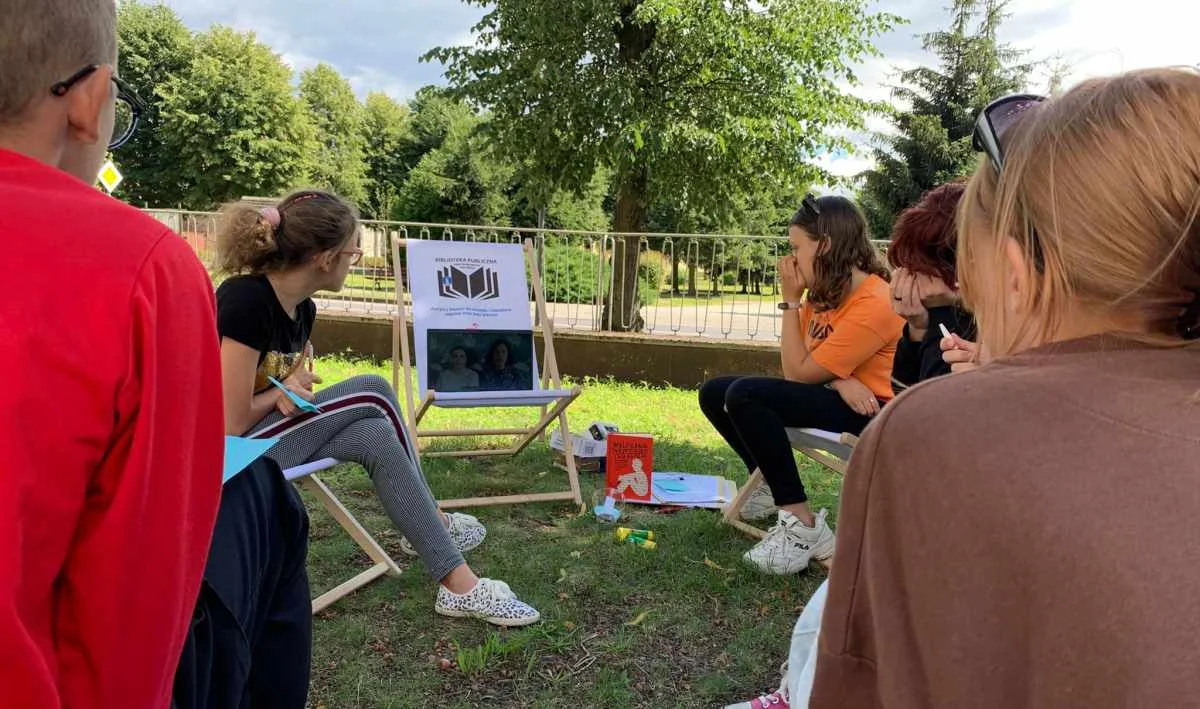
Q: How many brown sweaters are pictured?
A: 1